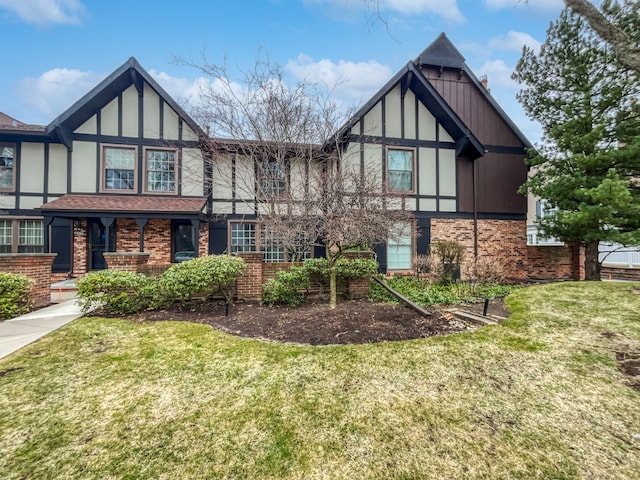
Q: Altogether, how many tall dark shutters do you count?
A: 5